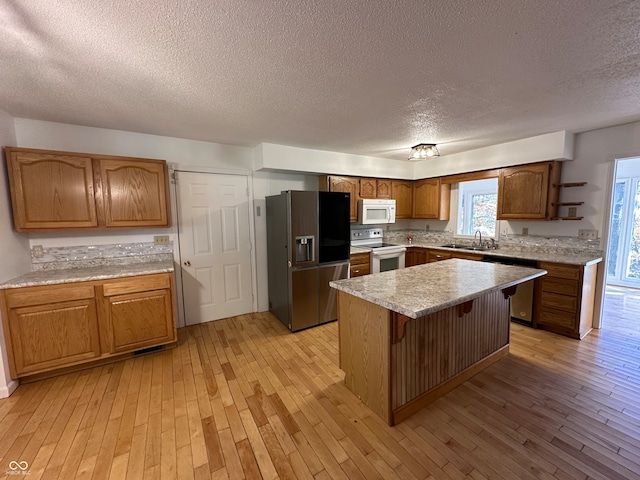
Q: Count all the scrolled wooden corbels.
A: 3